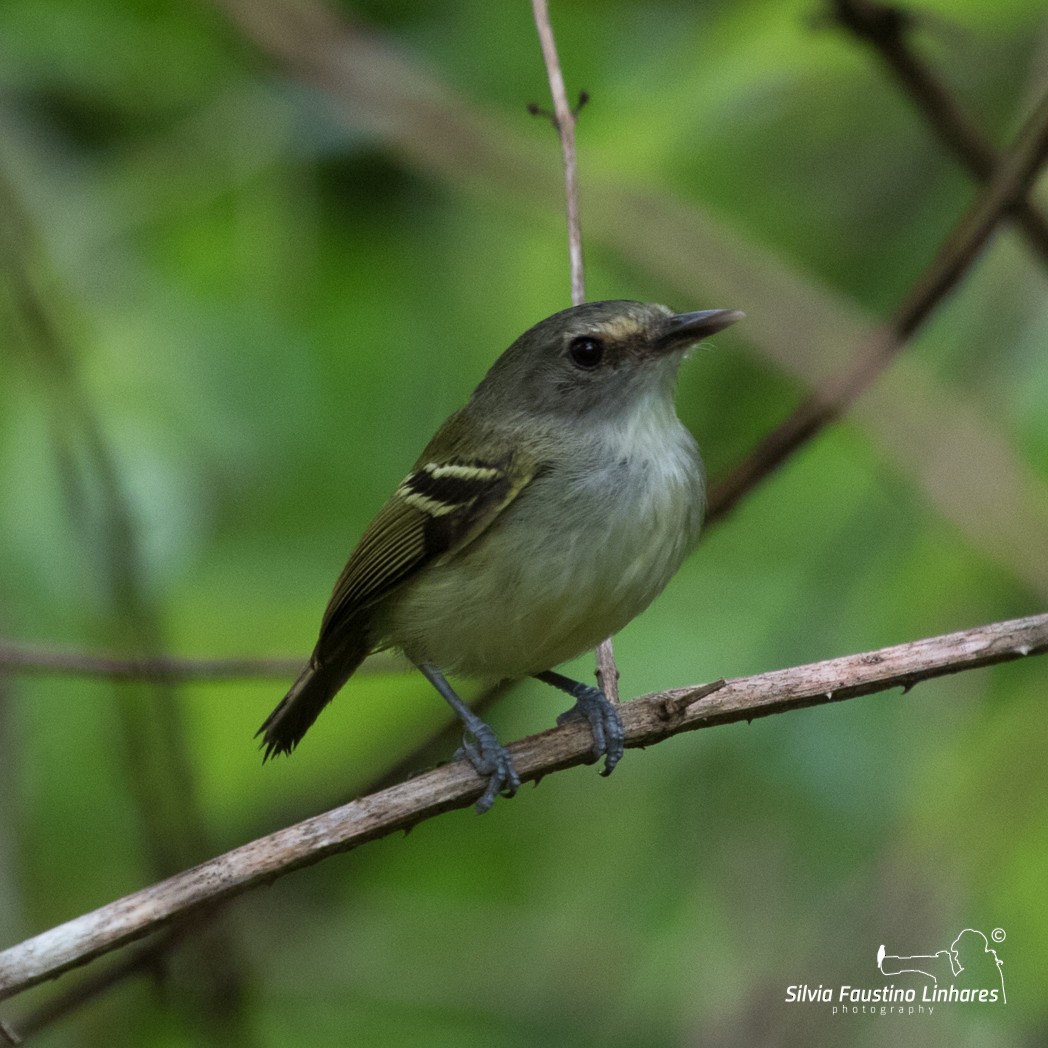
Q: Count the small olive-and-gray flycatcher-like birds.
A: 1